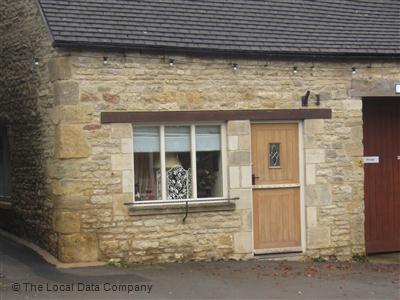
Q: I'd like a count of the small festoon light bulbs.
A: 6